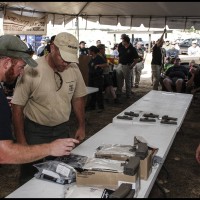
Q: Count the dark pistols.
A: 6